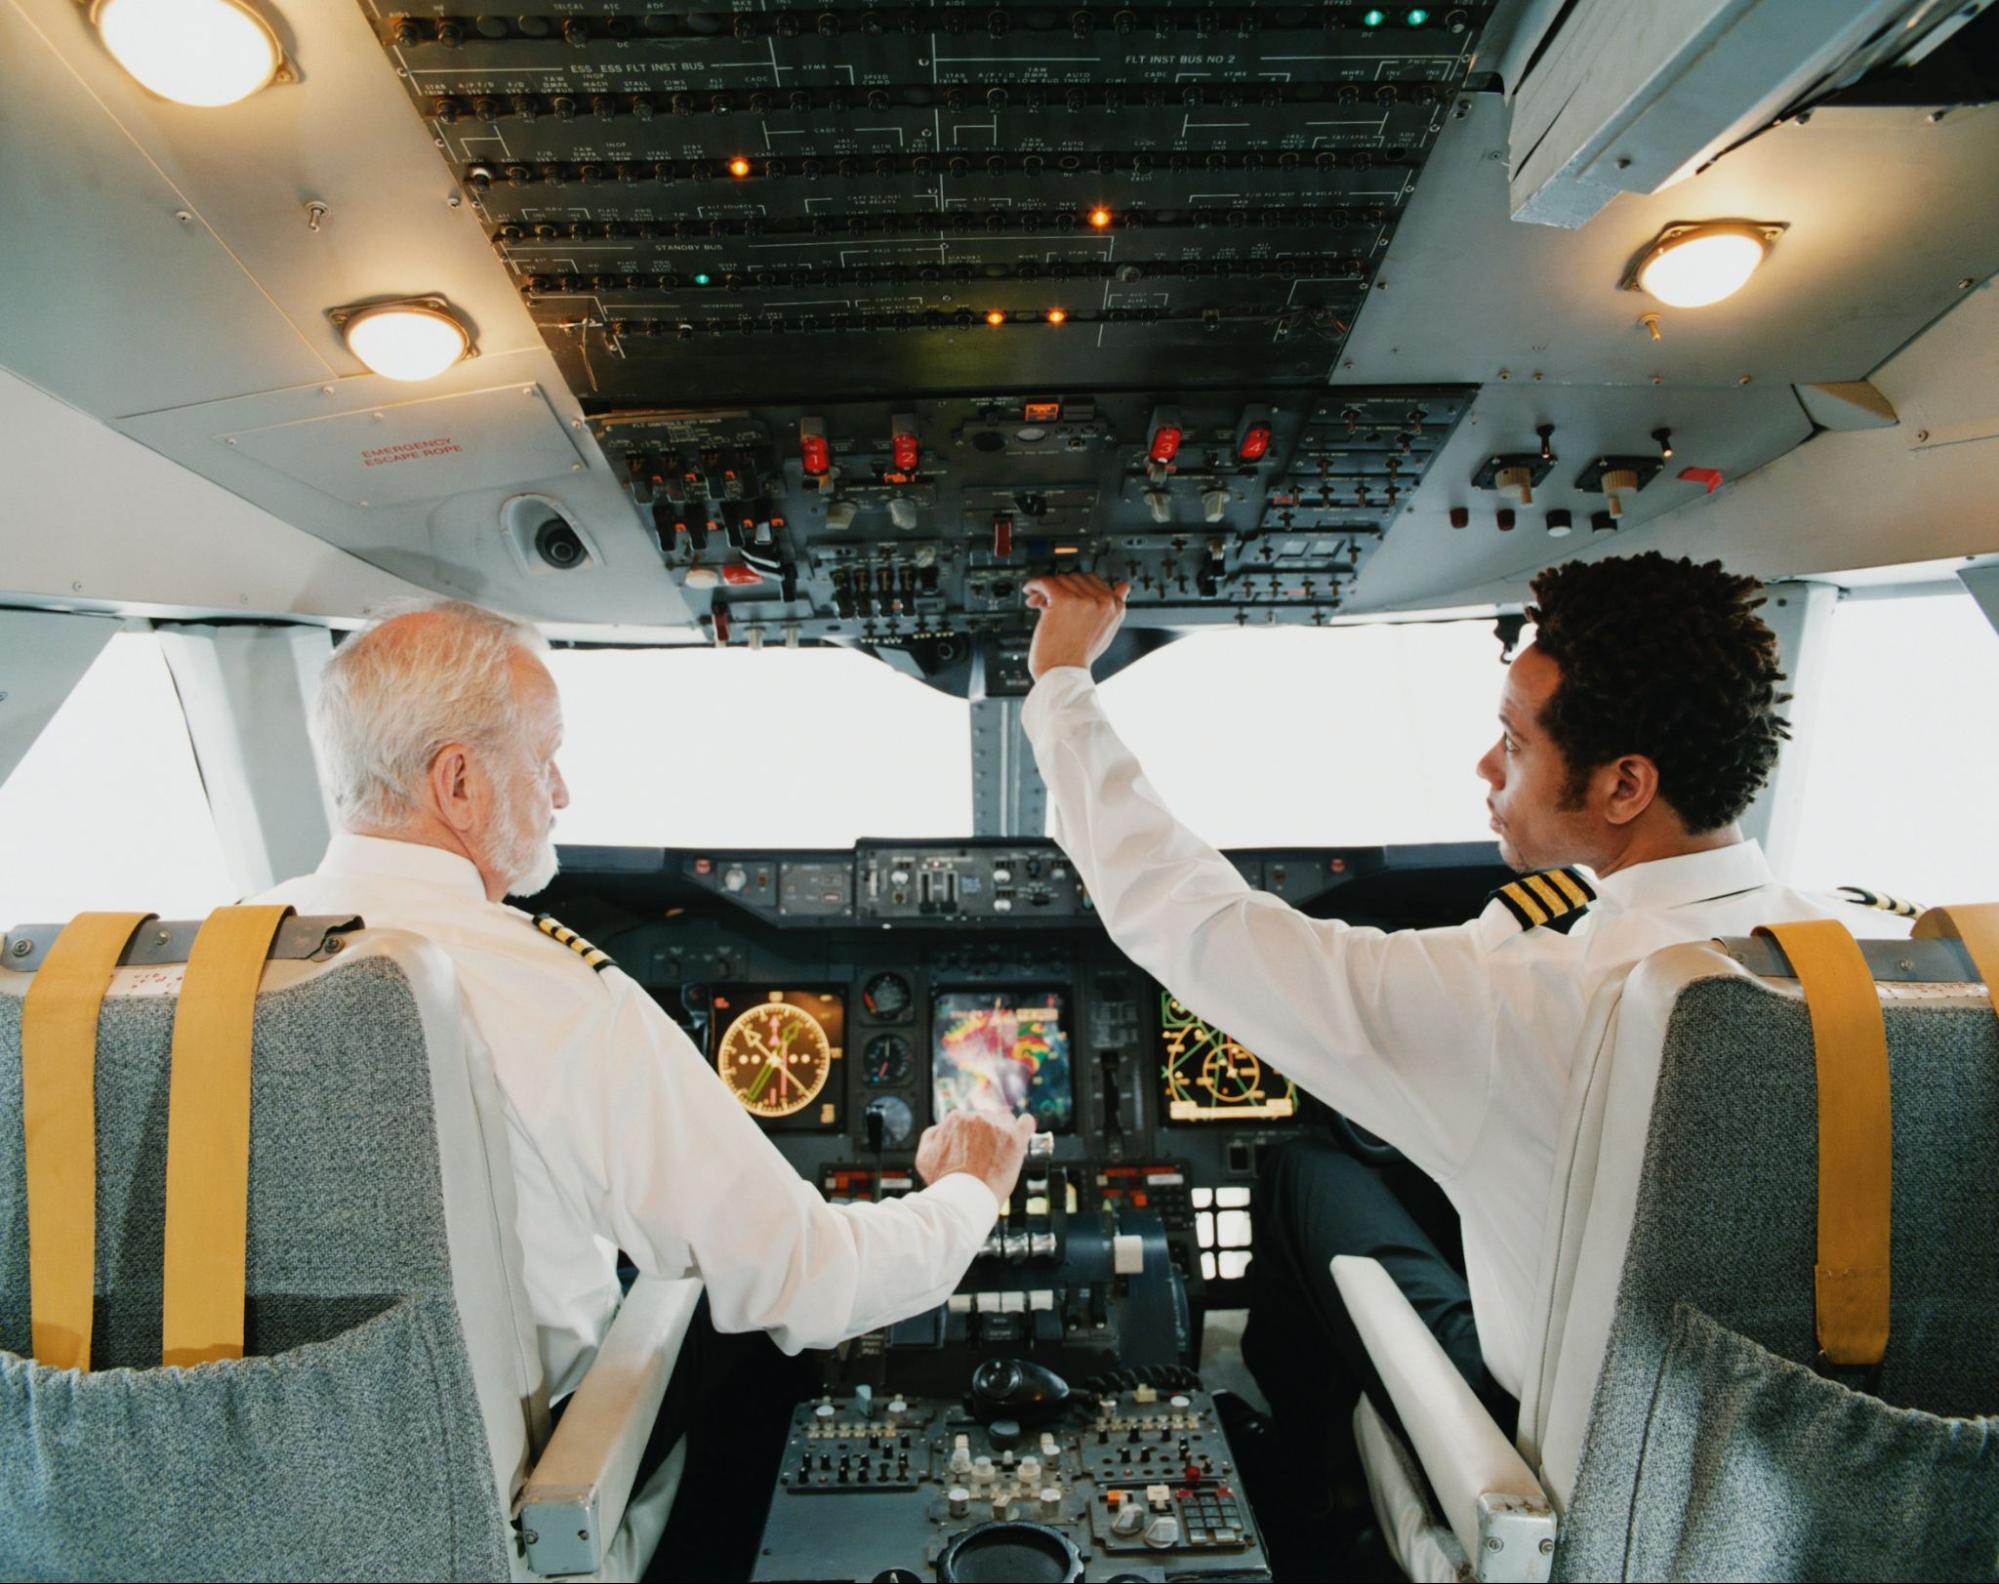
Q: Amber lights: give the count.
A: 4